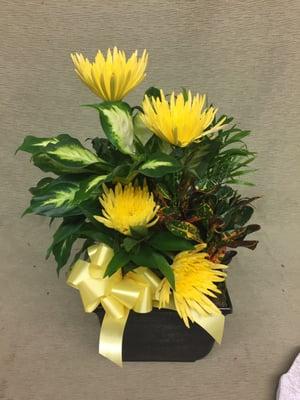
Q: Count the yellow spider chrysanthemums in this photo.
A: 4